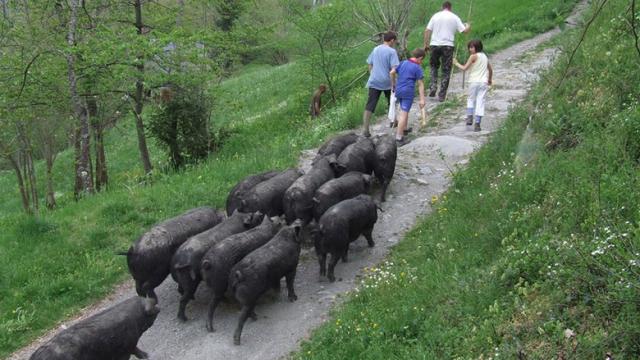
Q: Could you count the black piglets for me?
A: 13